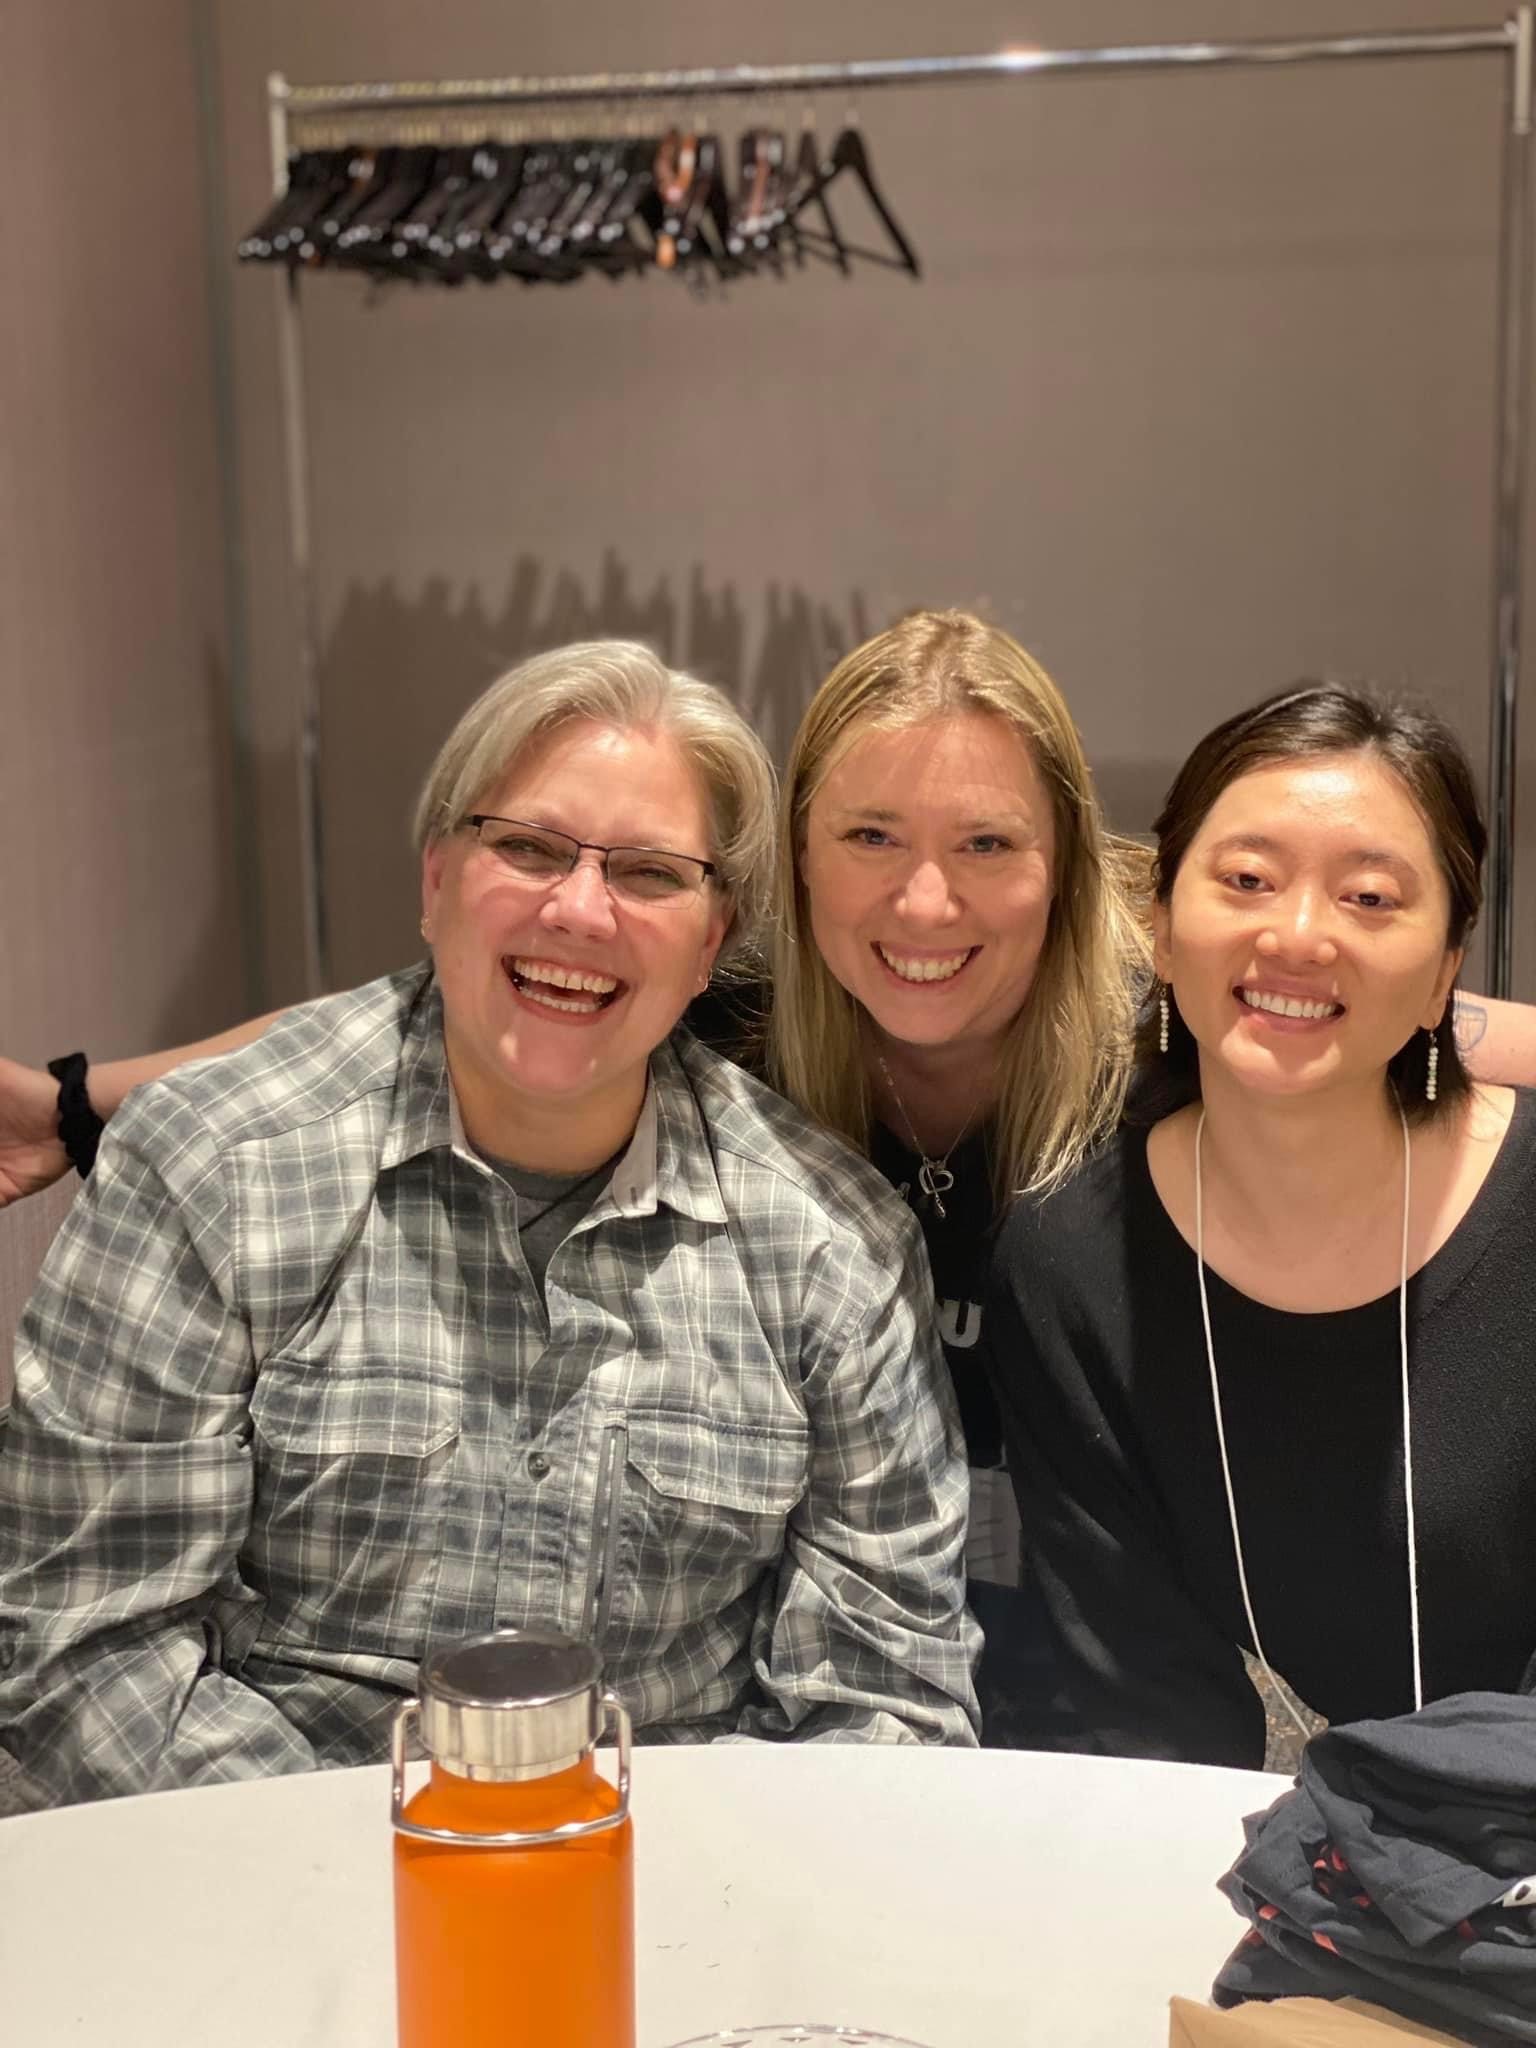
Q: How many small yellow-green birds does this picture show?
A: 0